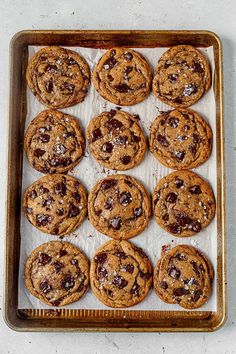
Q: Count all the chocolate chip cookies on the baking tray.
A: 12